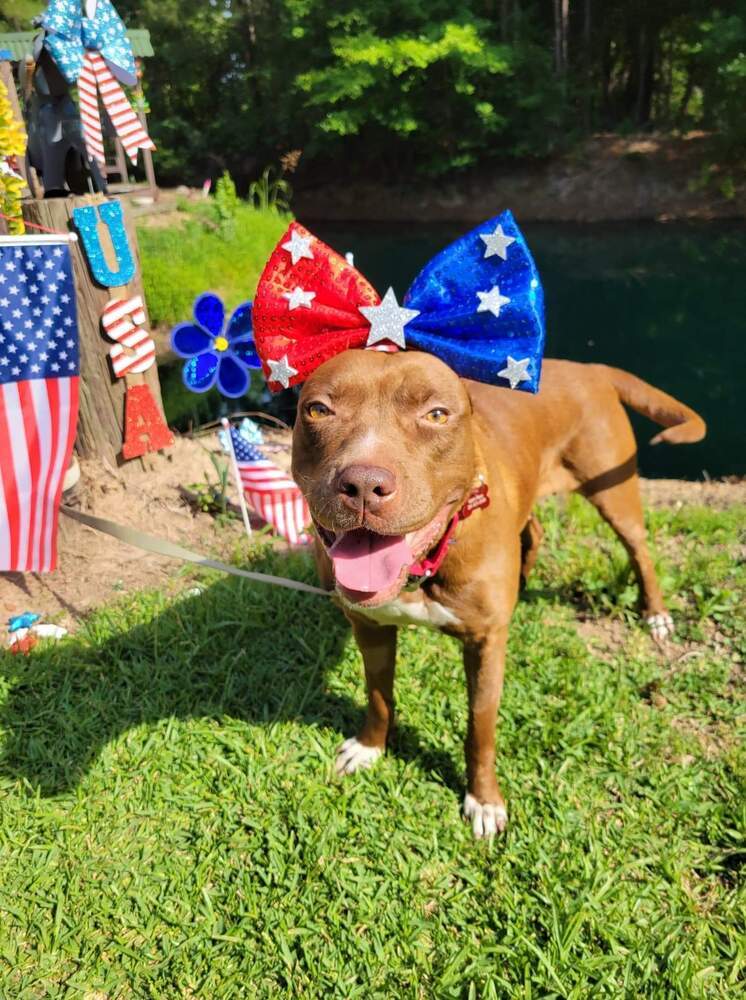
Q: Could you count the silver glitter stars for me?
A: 7